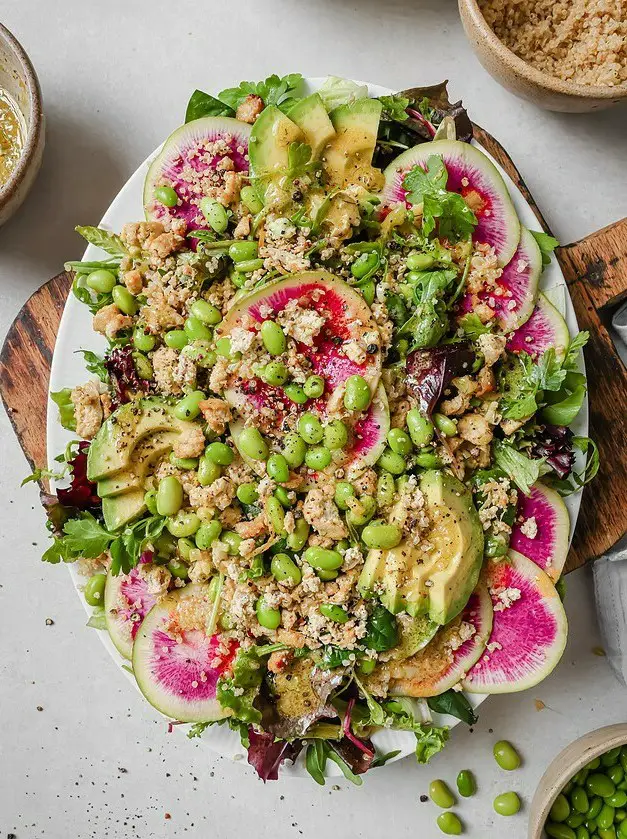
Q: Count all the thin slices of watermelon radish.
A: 11